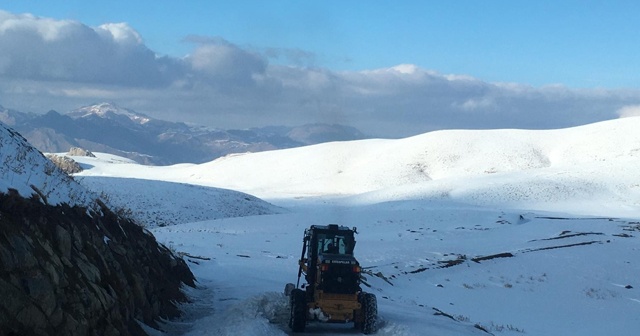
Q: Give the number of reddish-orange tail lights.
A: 2